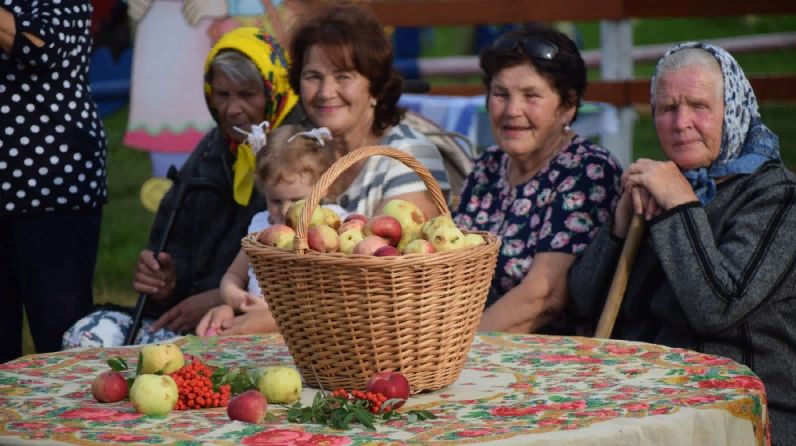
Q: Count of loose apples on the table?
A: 6